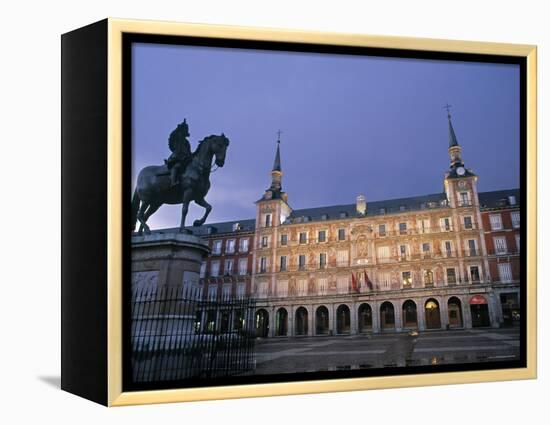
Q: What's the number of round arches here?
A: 11